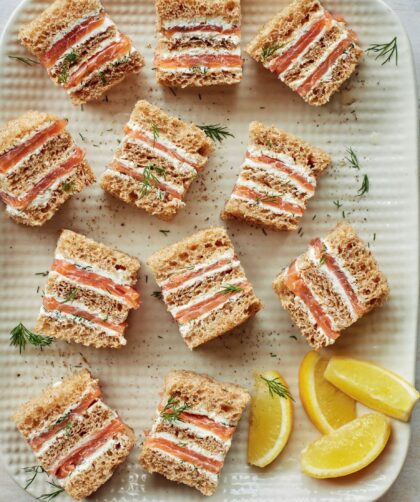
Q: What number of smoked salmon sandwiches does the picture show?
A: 11